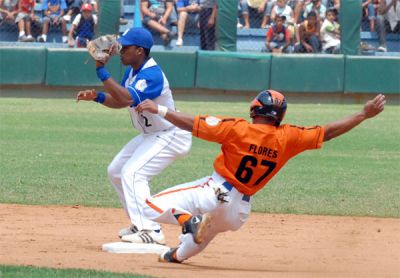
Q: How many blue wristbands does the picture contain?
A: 2